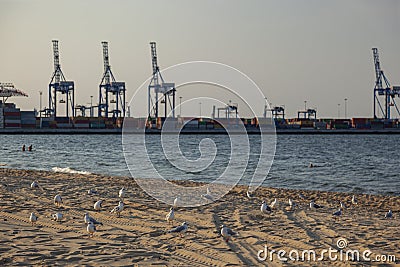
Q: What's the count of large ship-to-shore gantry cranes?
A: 4